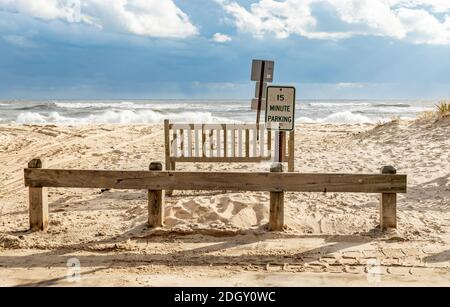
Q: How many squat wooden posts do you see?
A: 4